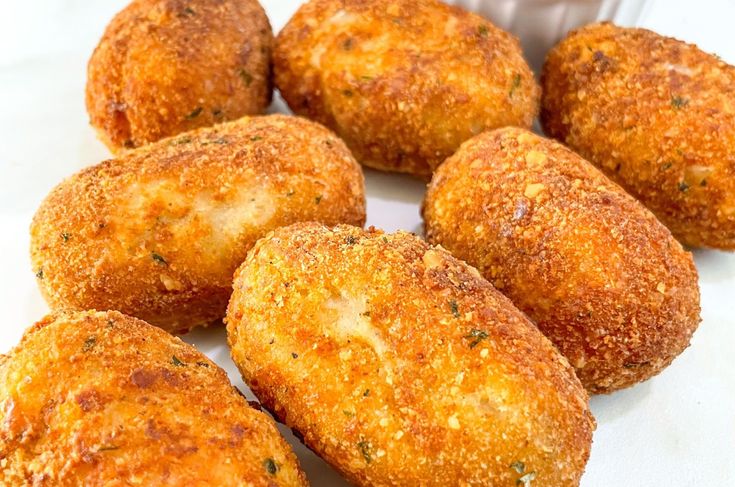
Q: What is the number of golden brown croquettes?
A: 7